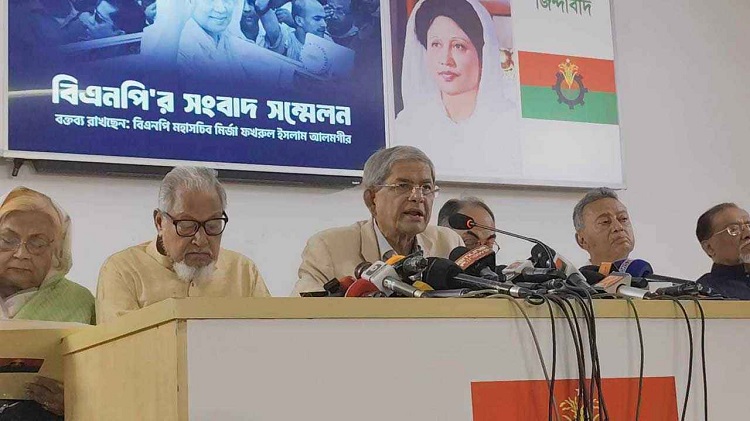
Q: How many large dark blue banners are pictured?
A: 1